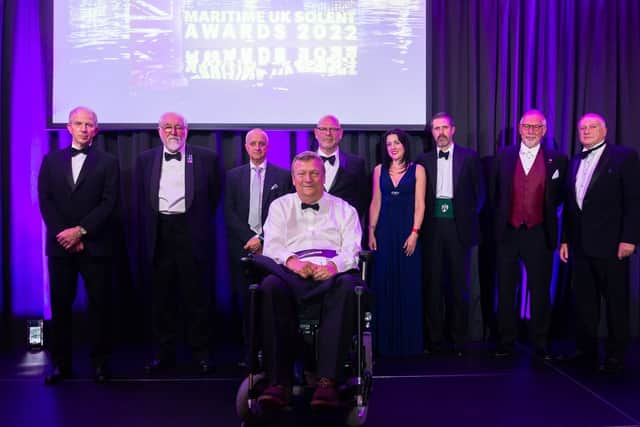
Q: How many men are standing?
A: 7